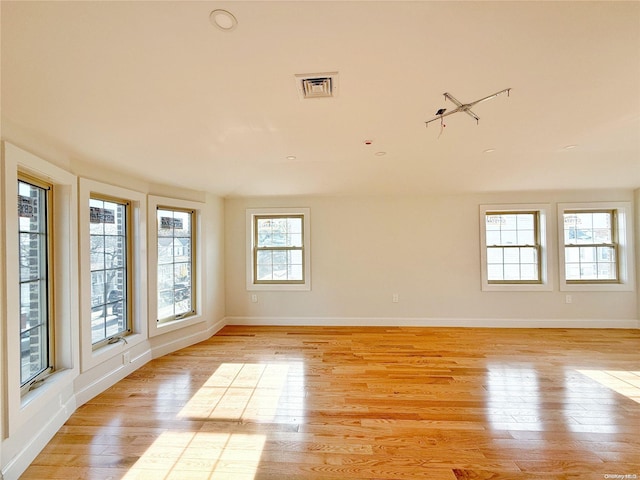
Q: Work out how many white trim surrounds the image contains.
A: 6